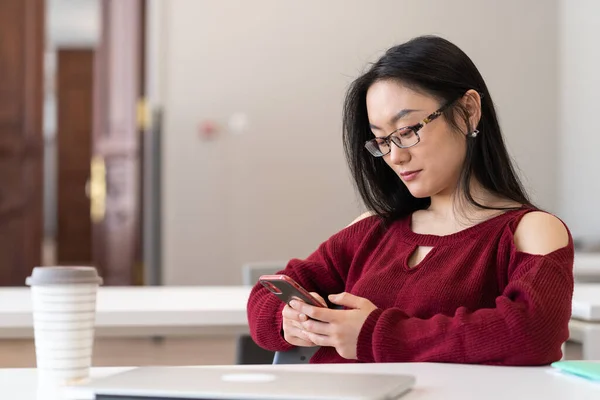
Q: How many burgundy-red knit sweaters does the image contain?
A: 1